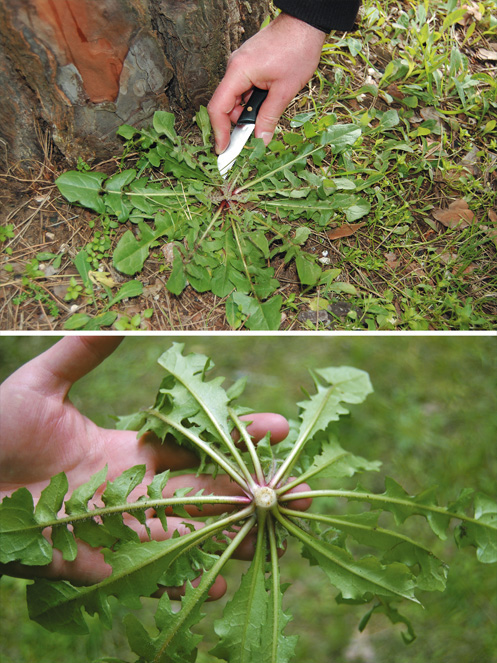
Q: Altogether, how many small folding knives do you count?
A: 1